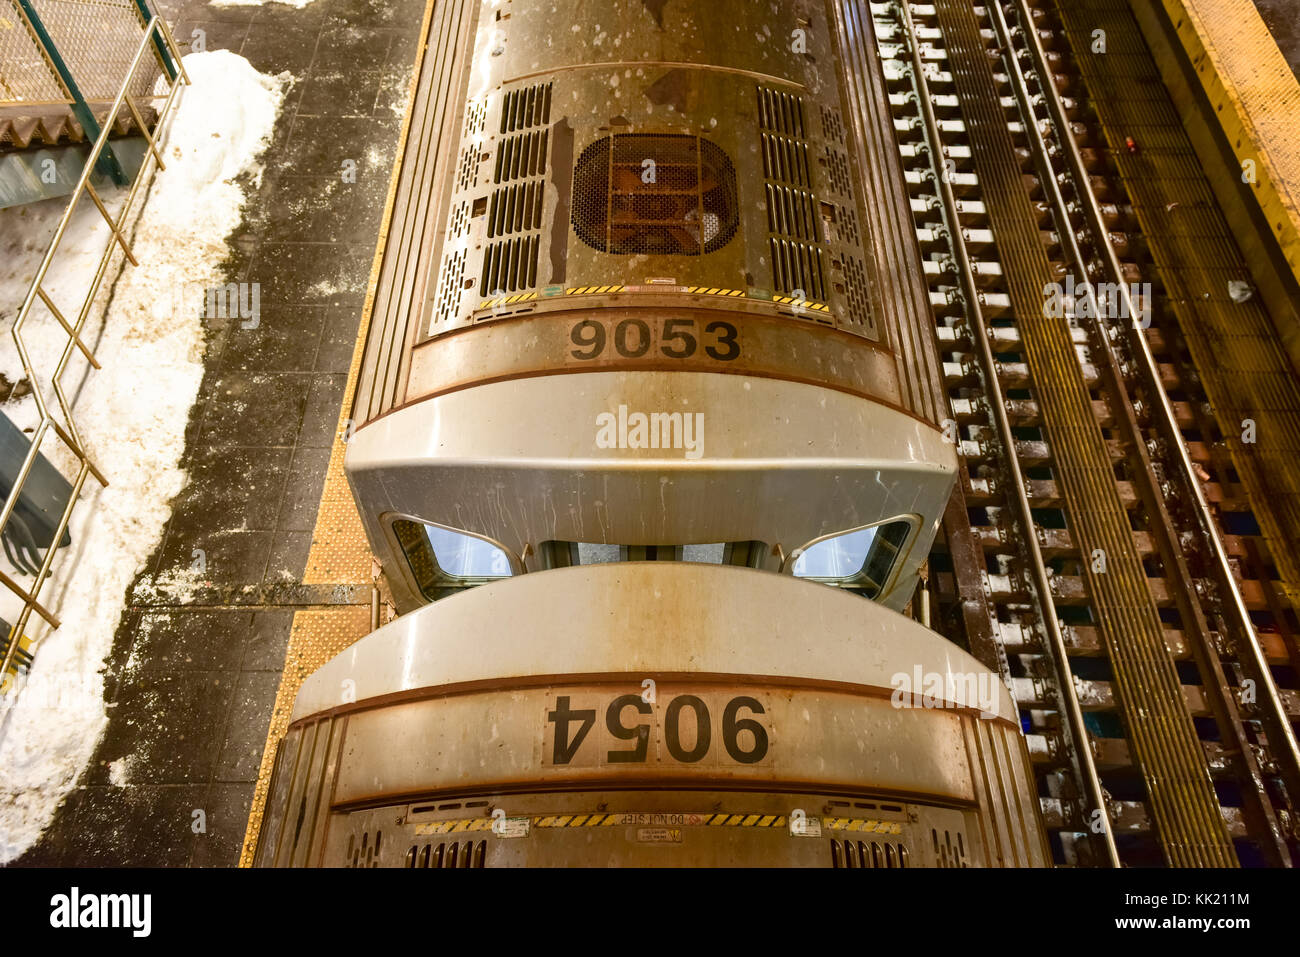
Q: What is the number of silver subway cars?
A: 2